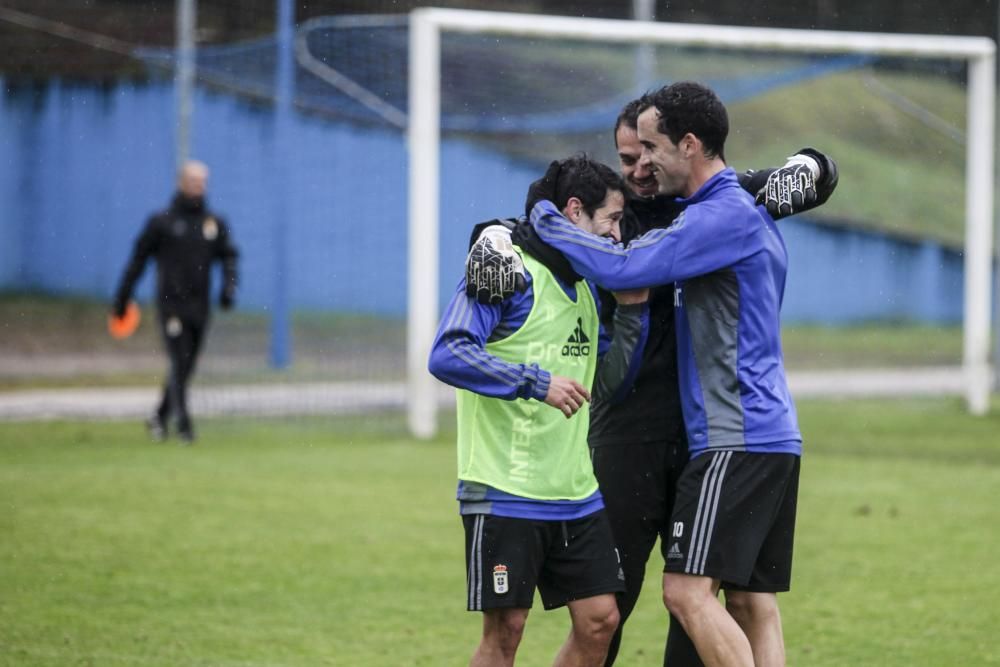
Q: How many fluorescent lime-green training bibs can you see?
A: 1